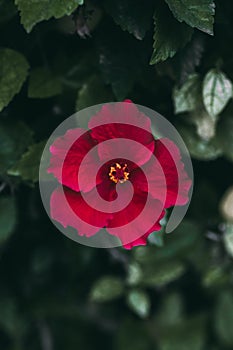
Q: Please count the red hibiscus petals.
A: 5